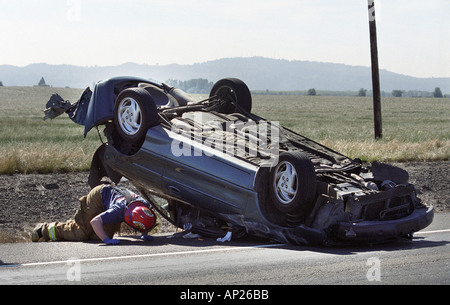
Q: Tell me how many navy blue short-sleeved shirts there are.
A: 1